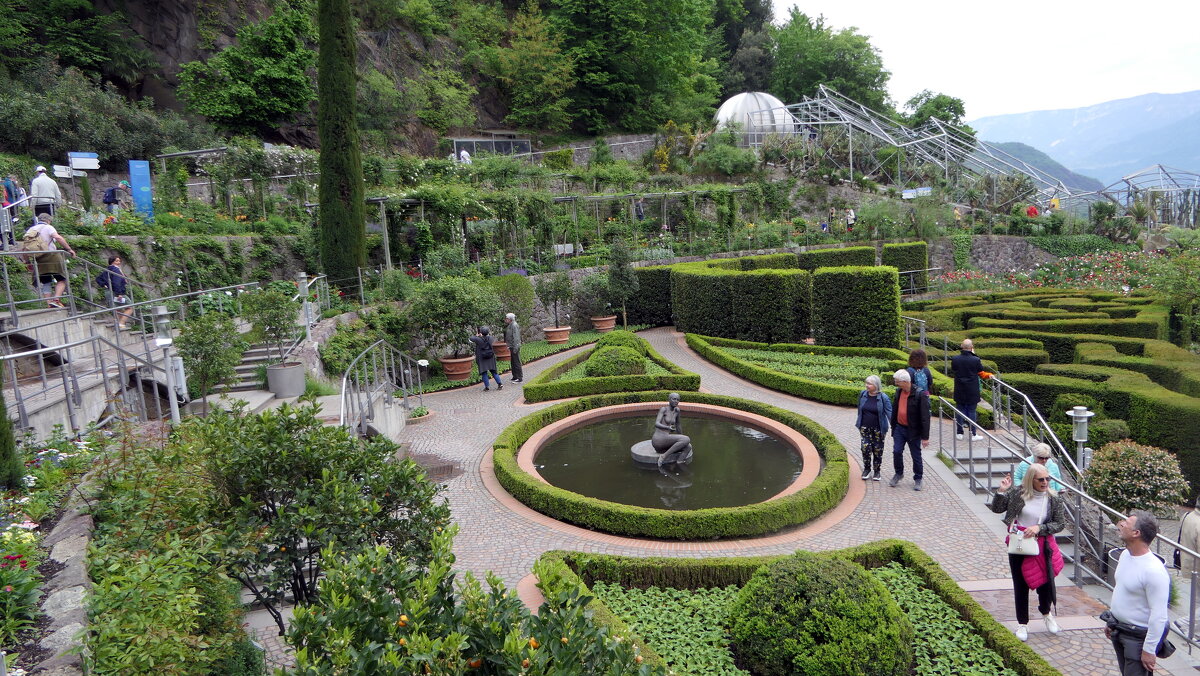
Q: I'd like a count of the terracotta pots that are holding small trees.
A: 4